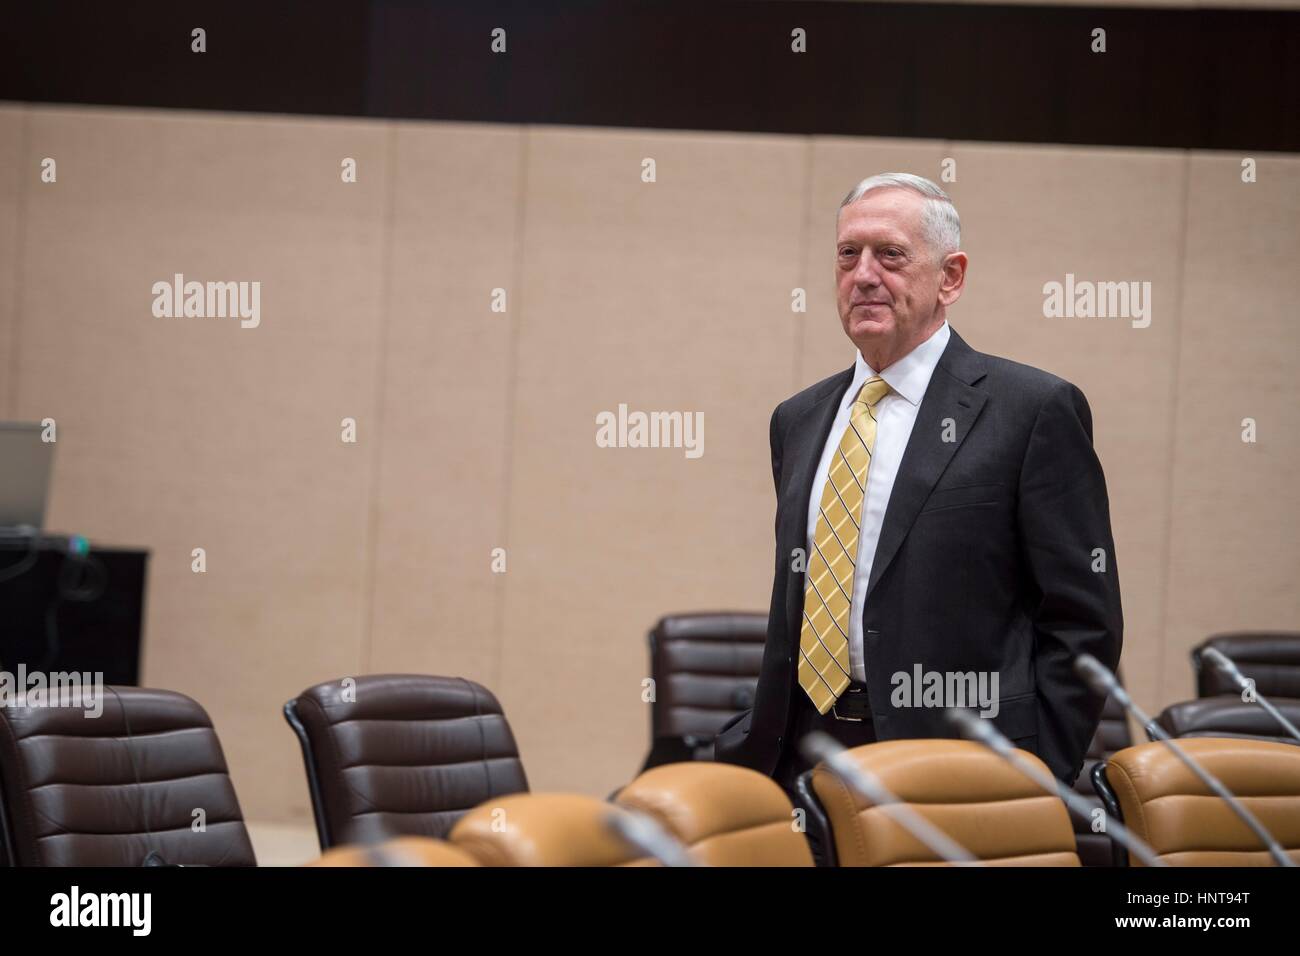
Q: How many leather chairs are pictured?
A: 11